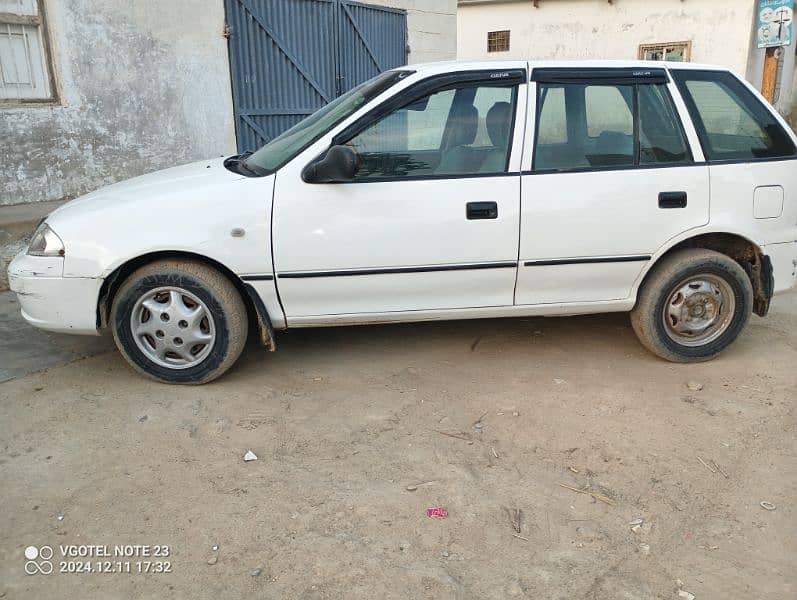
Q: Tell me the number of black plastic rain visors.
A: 2